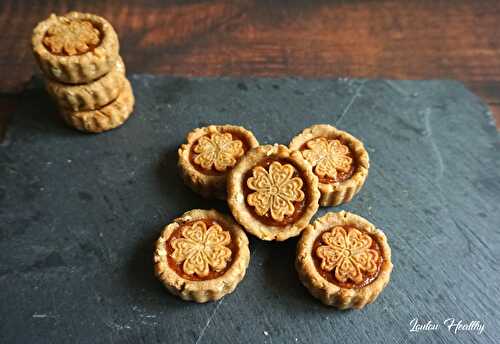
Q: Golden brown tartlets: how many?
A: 8